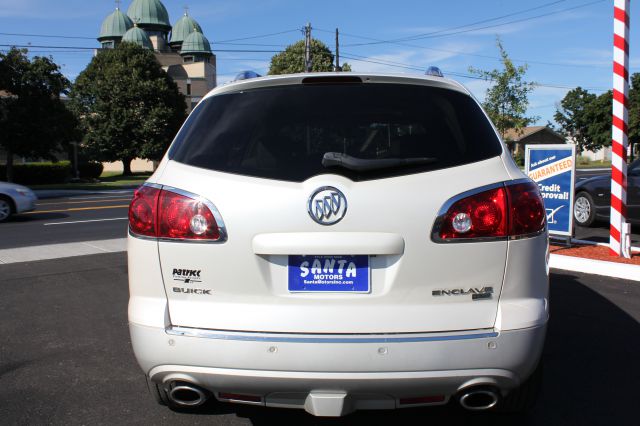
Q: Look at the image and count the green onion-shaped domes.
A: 5